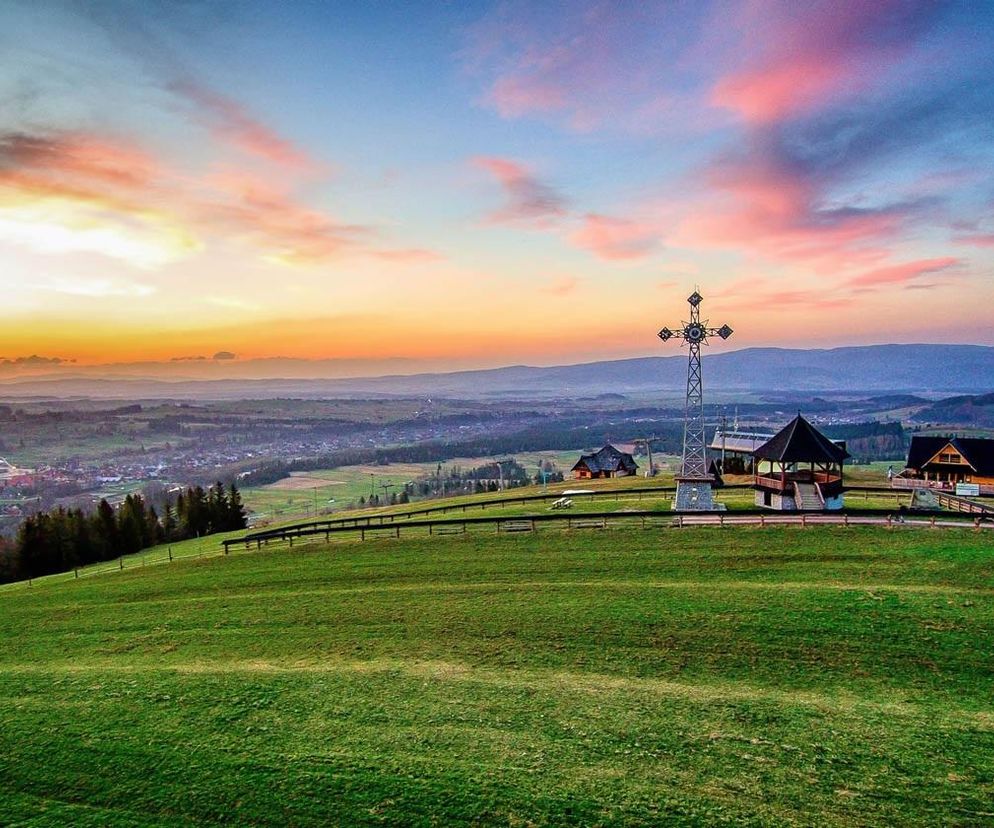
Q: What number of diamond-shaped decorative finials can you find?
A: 3